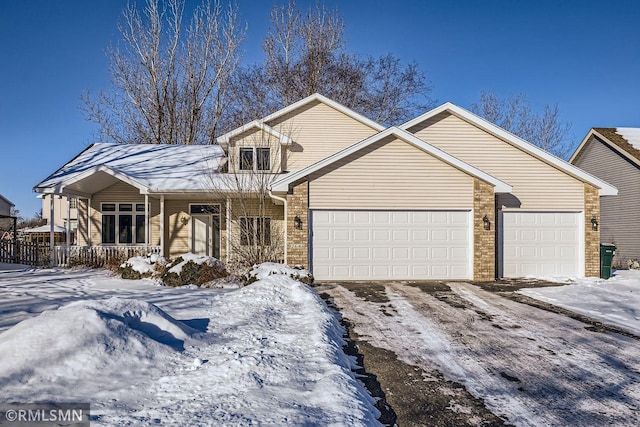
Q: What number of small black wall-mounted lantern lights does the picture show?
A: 3